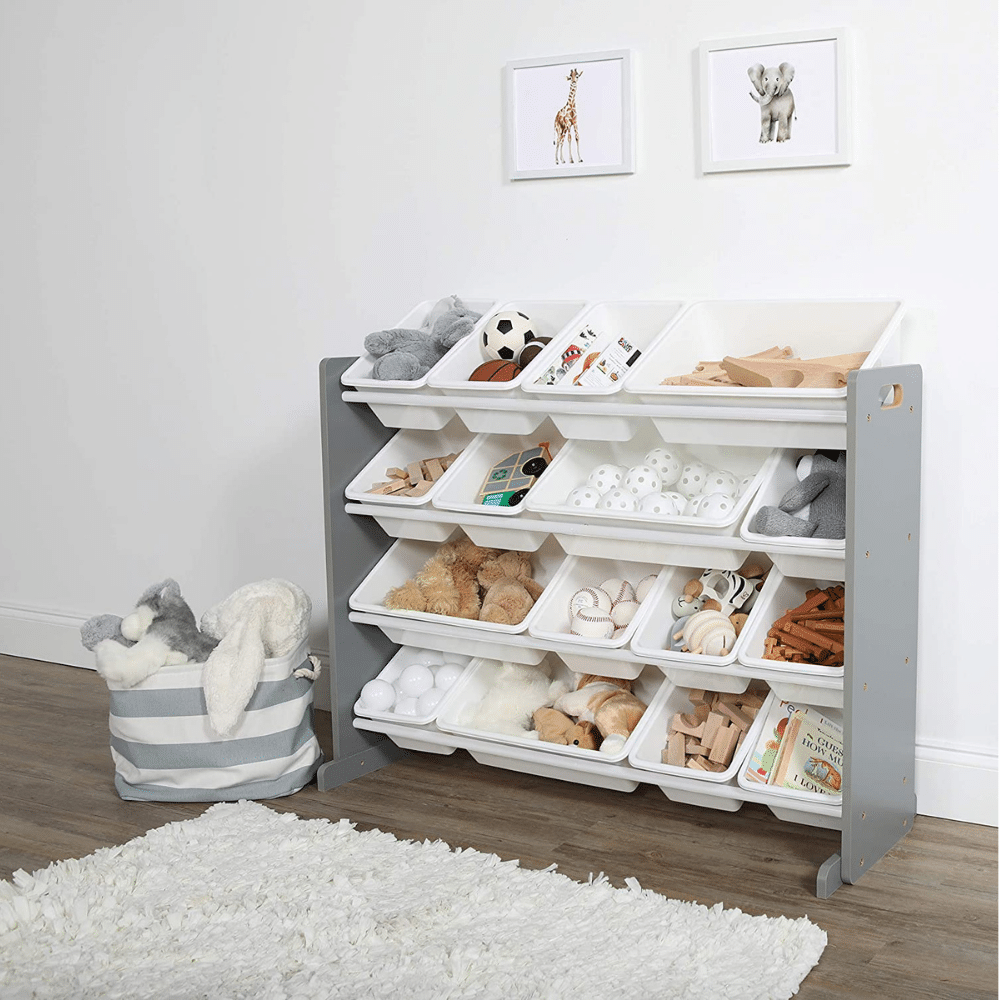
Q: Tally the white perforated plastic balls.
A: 12